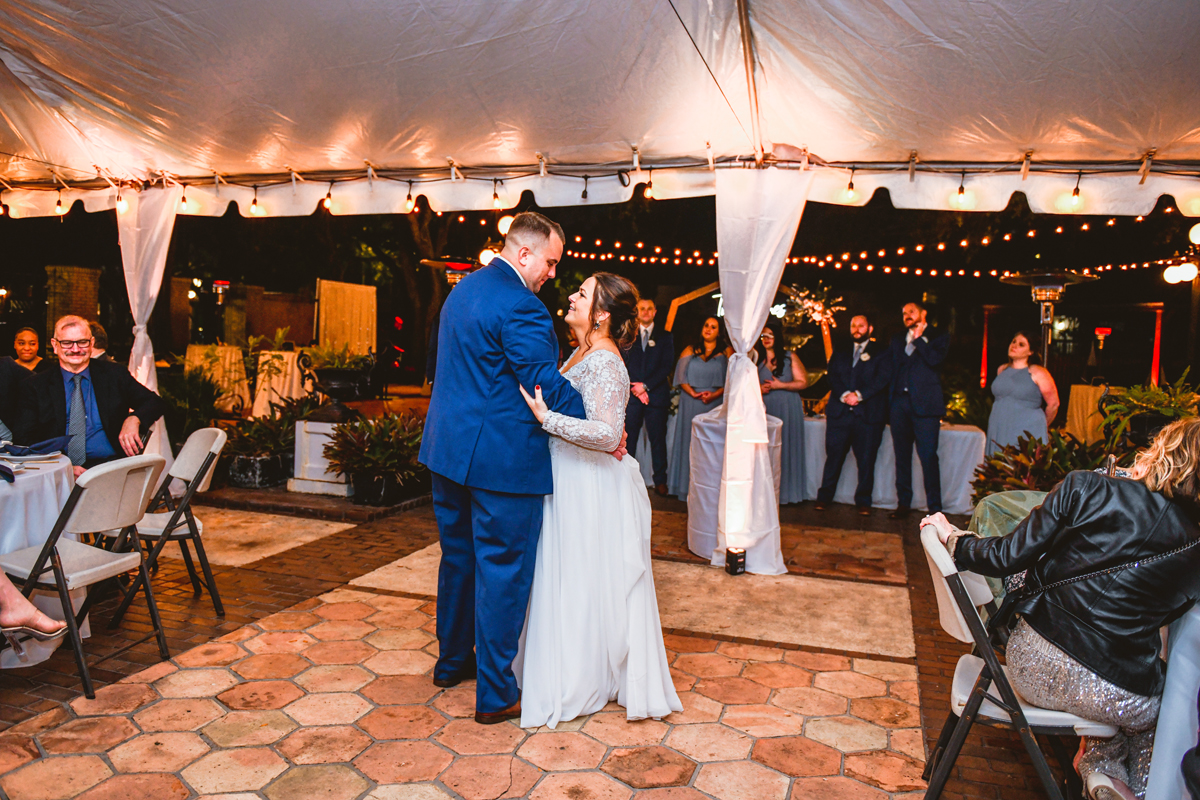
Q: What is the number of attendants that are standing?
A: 6